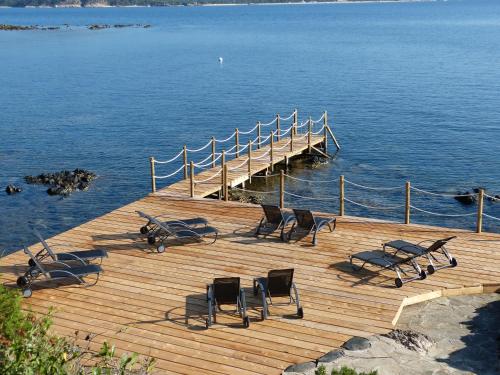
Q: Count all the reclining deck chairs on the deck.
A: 10